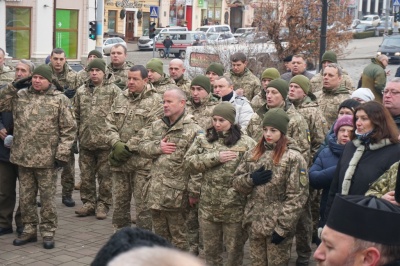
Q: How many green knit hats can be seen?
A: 12